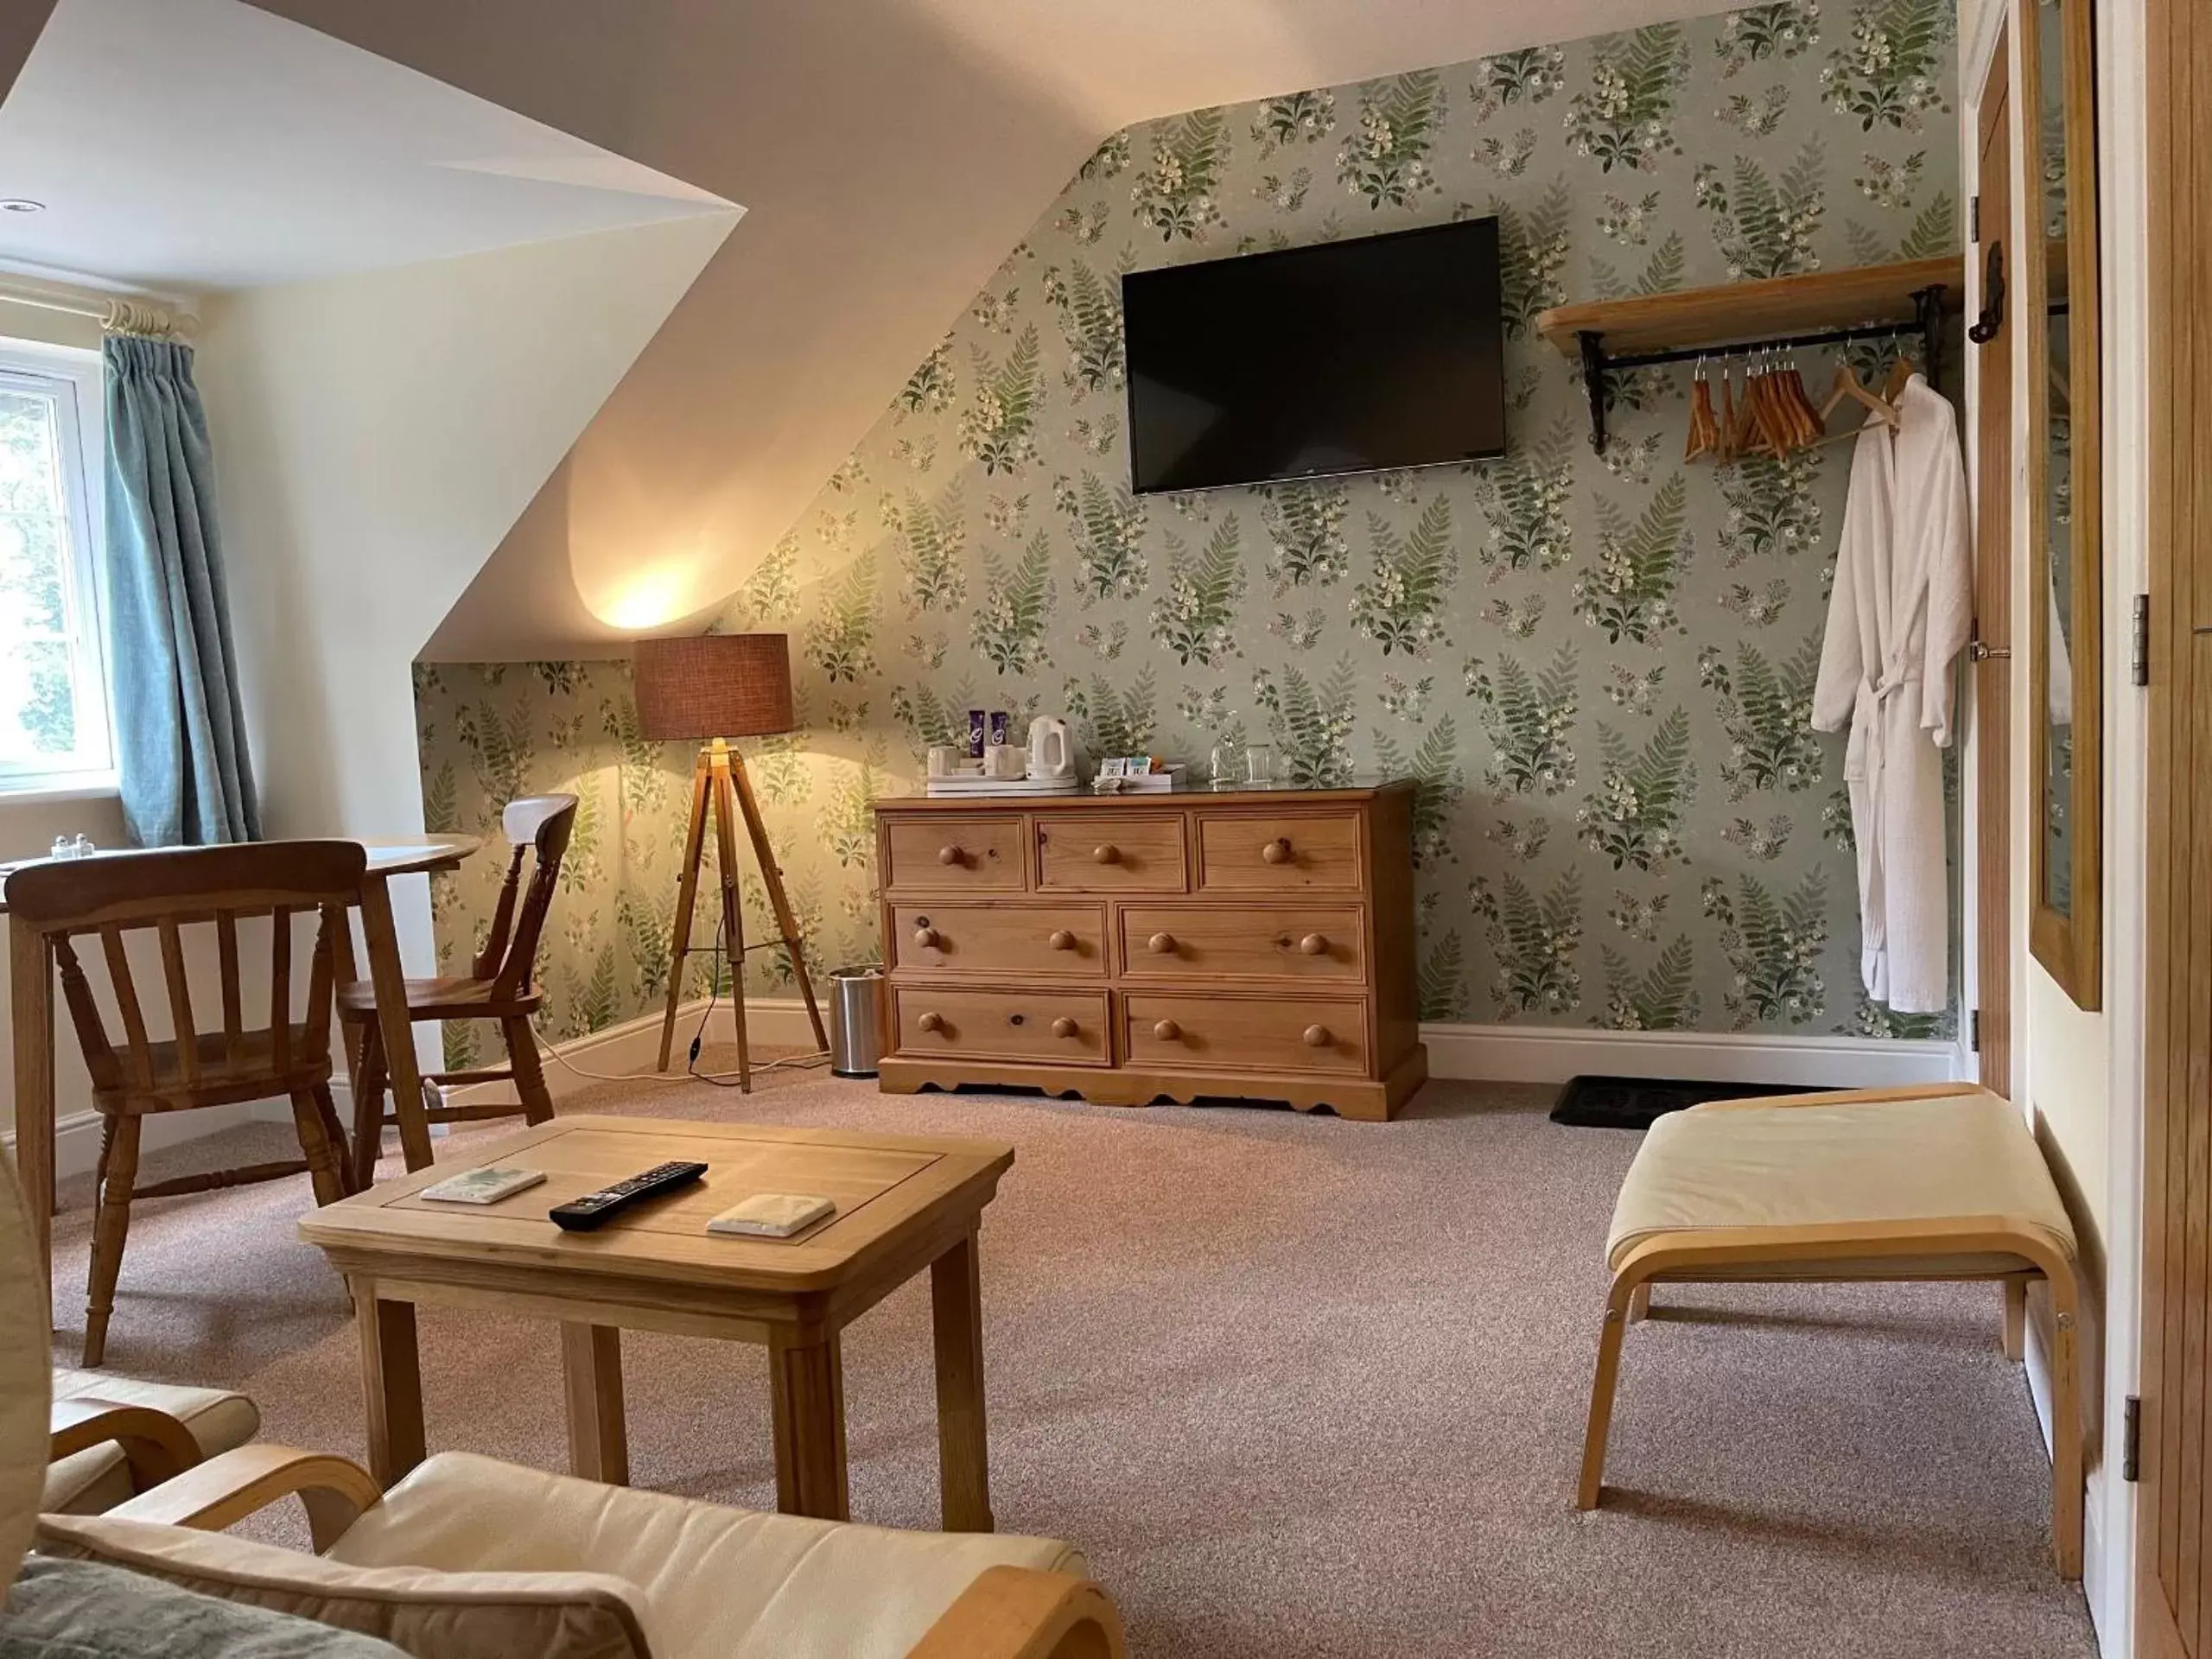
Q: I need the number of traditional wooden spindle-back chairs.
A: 2